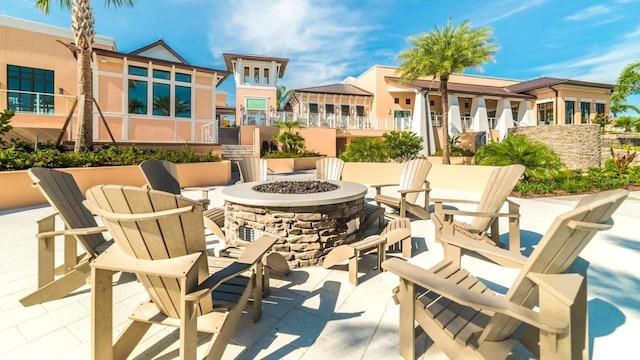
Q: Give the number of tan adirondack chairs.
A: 8